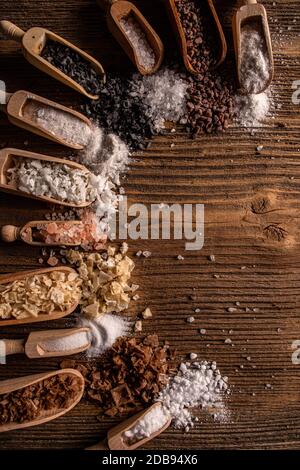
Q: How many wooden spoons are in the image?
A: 11